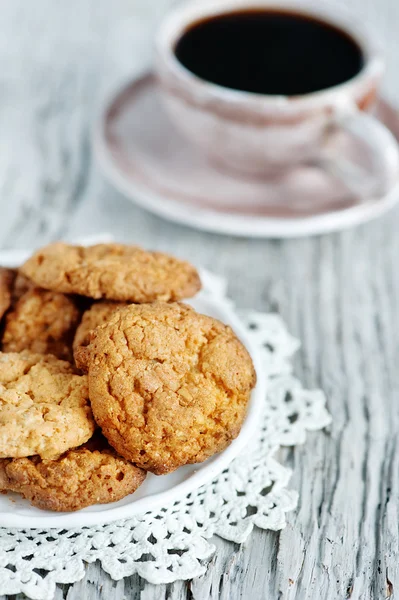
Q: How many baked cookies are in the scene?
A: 7